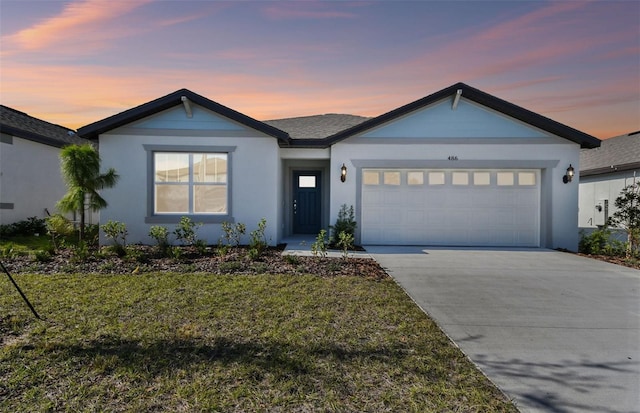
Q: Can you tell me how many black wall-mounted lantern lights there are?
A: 2